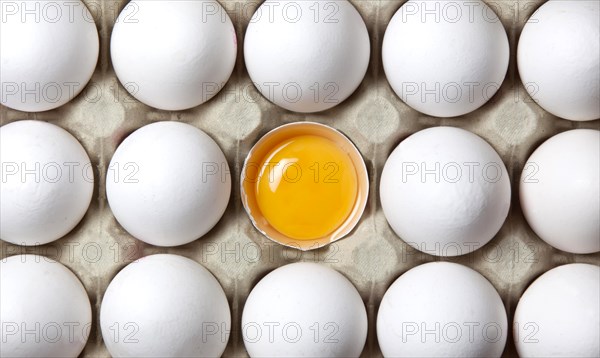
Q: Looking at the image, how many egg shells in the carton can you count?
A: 15